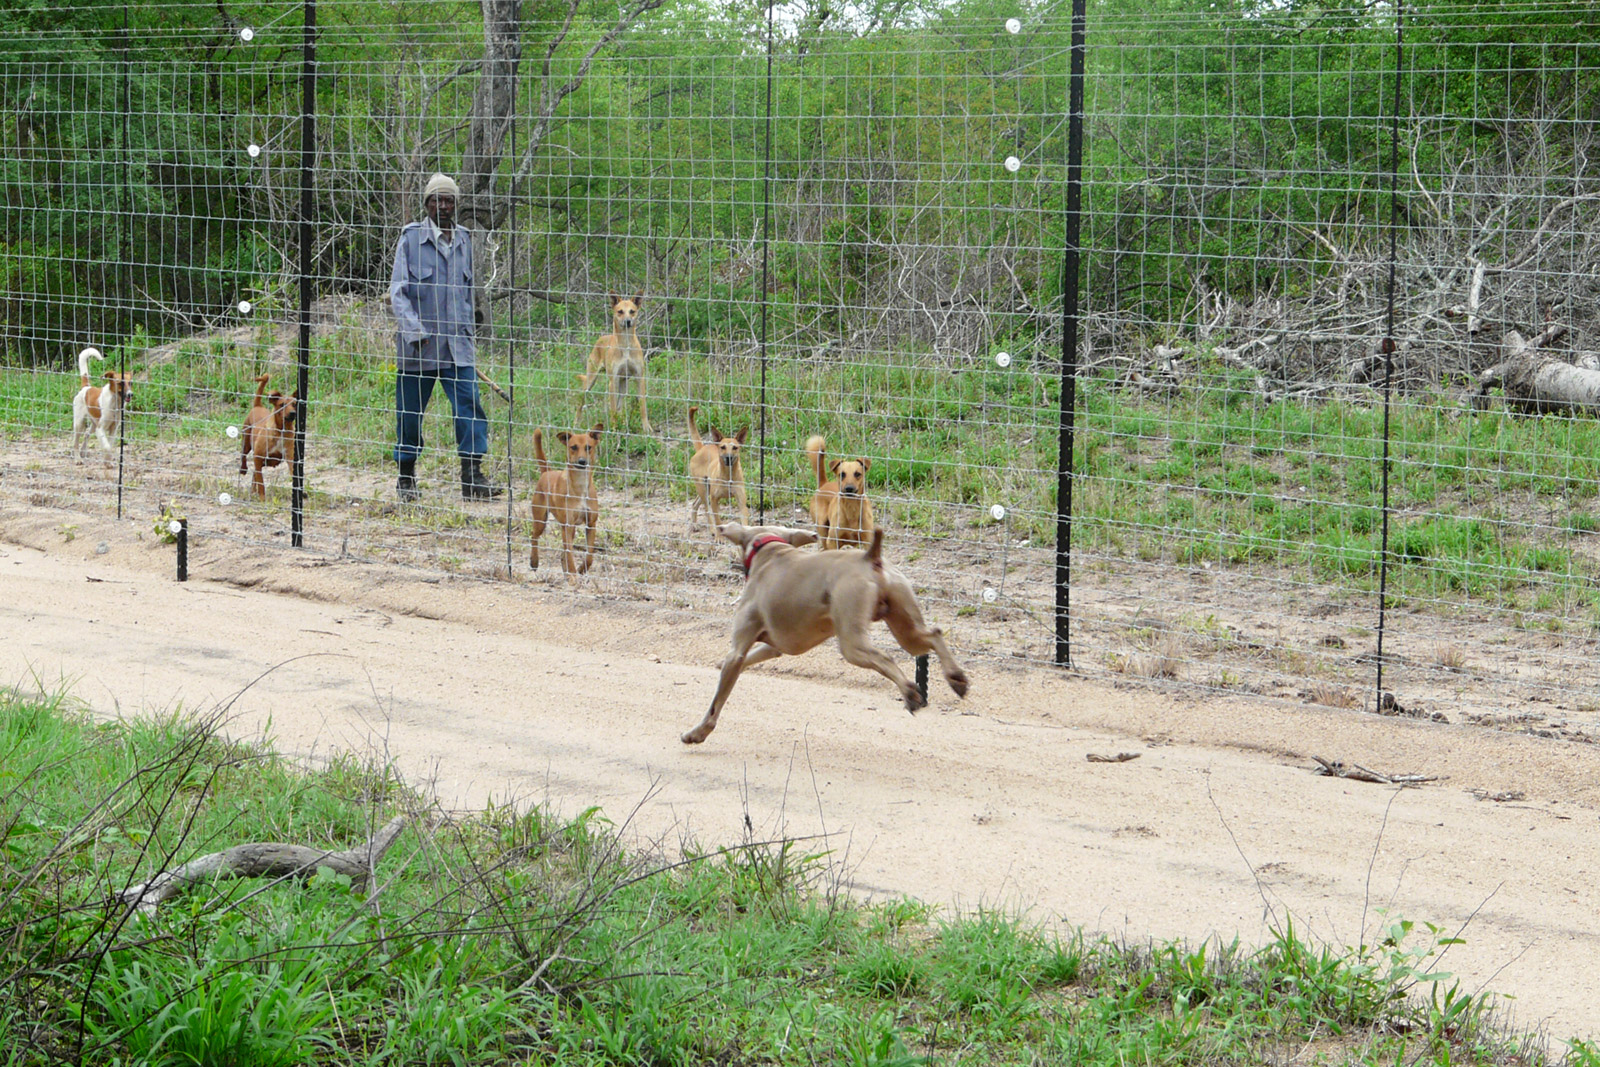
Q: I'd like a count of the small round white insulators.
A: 11